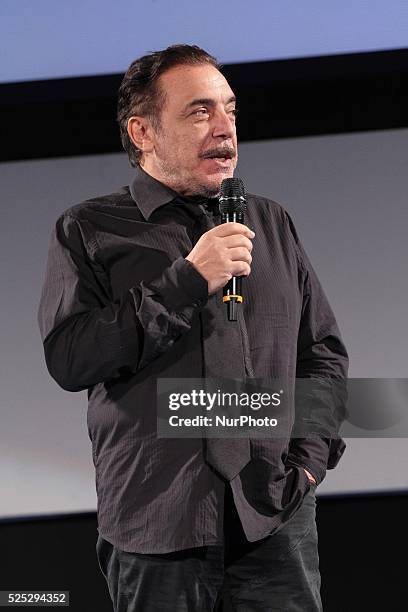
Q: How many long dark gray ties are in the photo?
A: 1